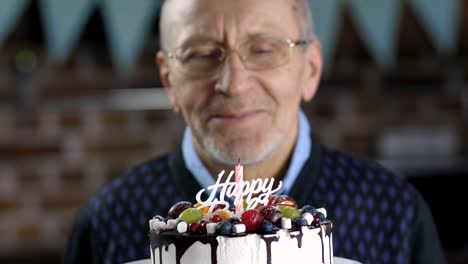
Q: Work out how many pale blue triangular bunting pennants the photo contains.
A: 6